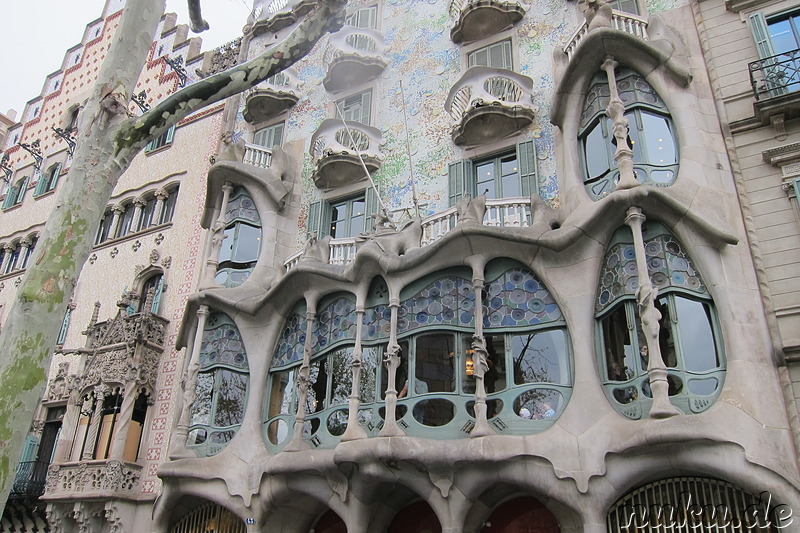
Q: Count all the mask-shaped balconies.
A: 6